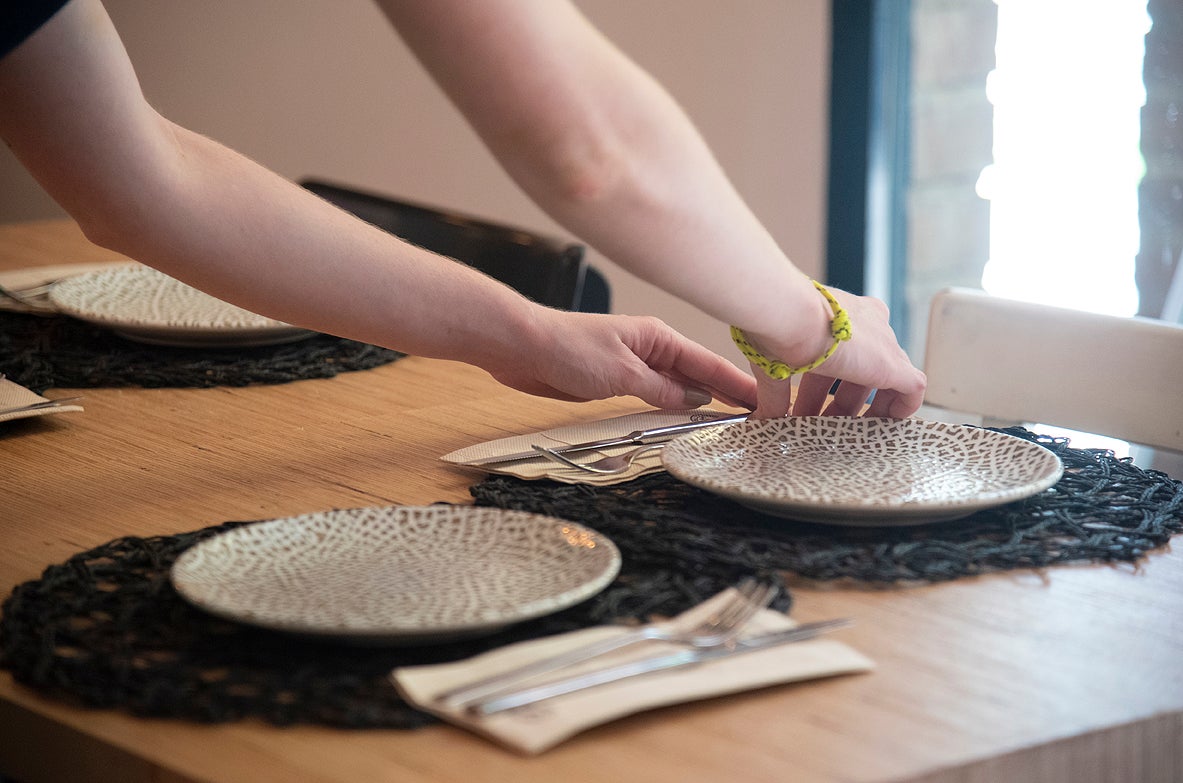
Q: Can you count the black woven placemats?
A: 3